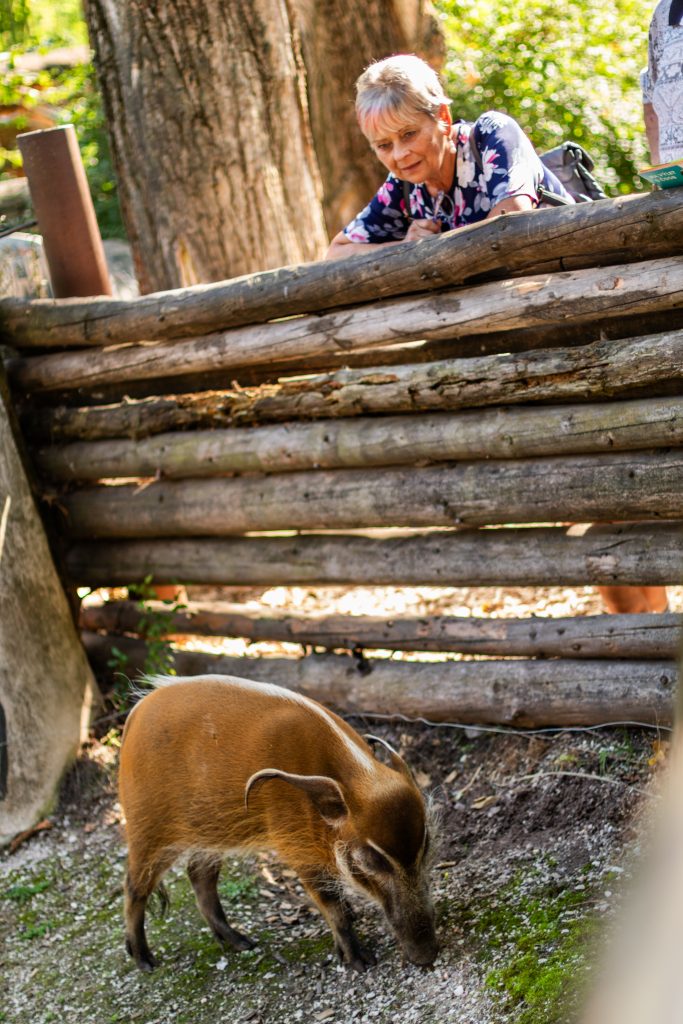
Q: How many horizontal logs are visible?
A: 8